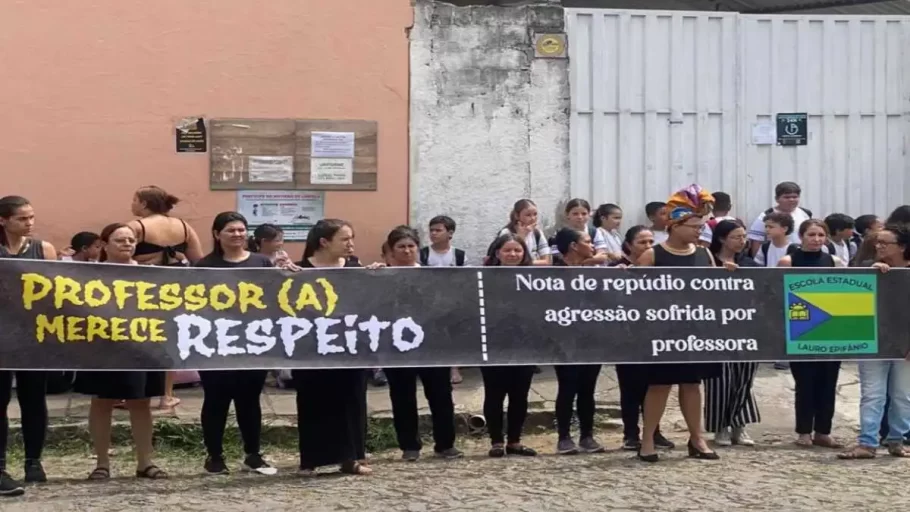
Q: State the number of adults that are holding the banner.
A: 12